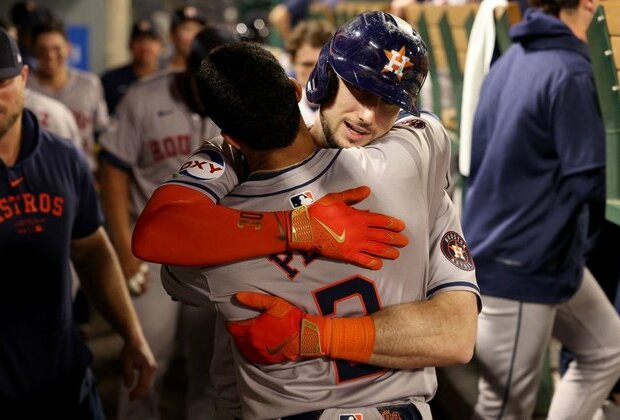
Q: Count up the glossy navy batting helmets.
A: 1